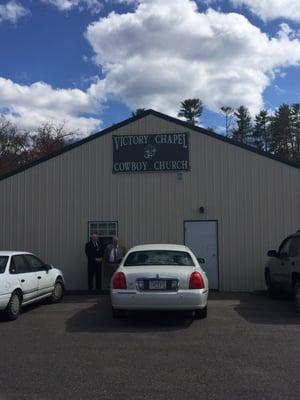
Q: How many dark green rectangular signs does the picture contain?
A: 1